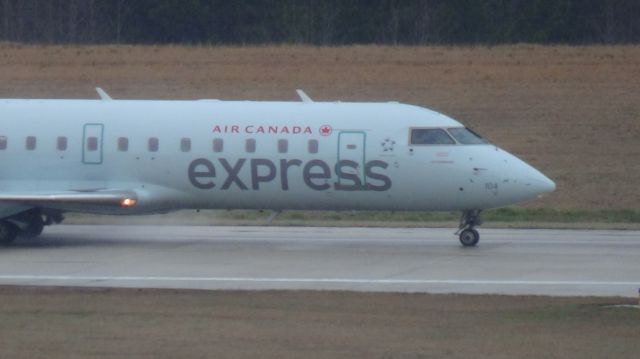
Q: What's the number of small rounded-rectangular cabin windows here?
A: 11